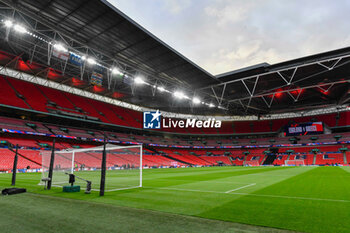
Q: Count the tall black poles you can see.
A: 3